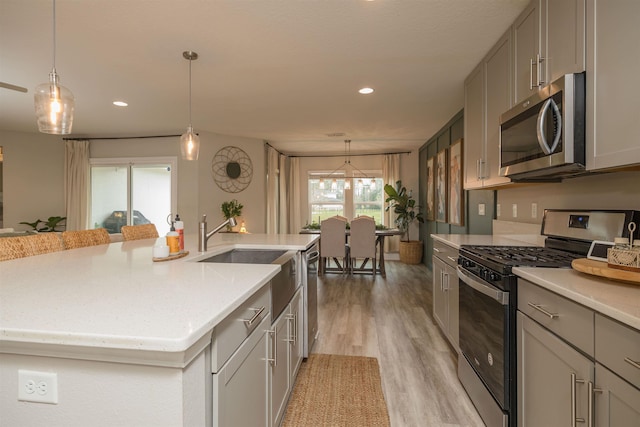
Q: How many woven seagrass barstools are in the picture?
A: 3